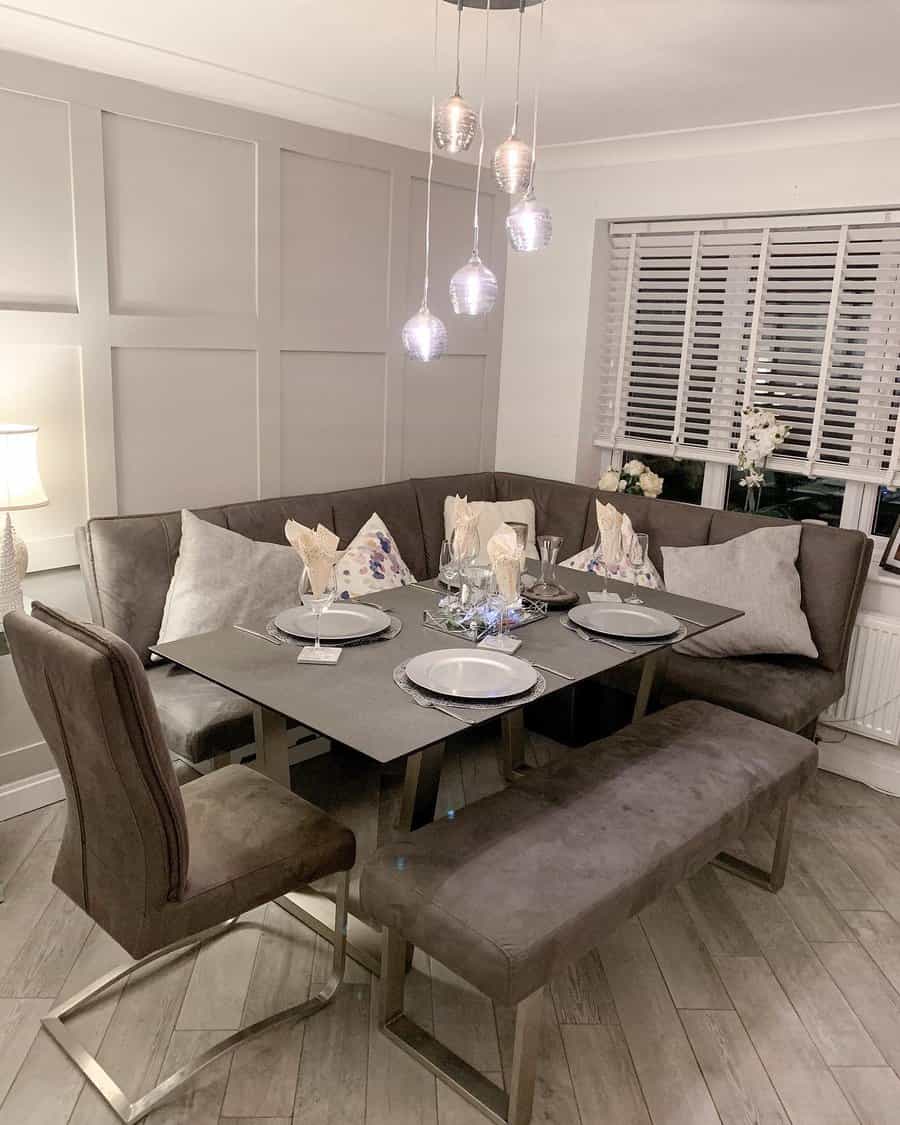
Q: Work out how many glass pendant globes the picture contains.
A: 5